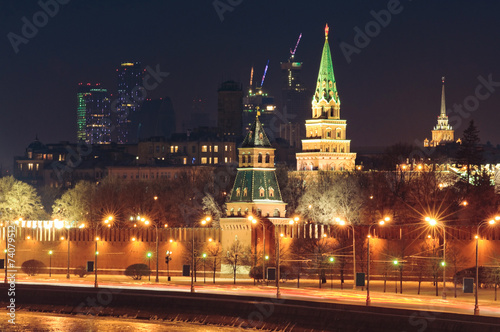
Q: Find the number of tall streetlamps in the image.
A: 11